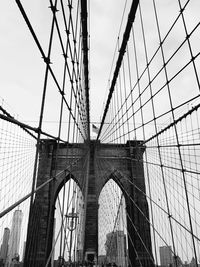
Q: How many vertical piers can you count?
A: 3